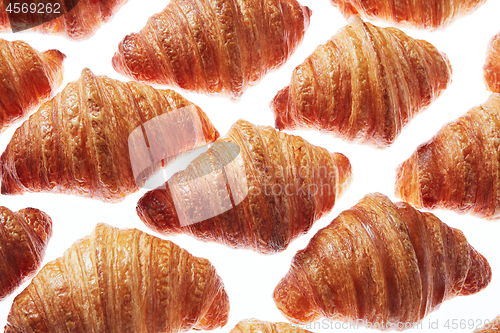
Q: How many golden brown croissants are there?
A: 14